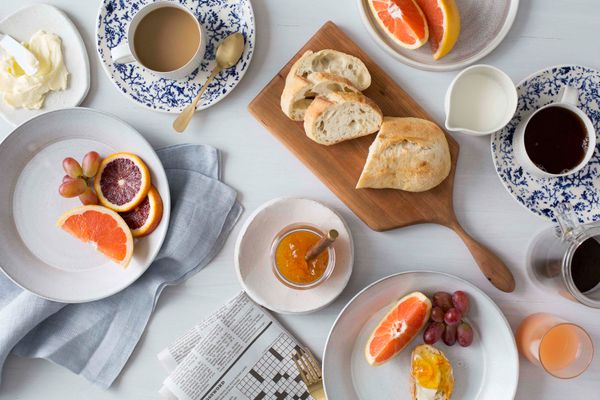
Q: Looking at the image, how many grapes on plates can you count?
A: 12